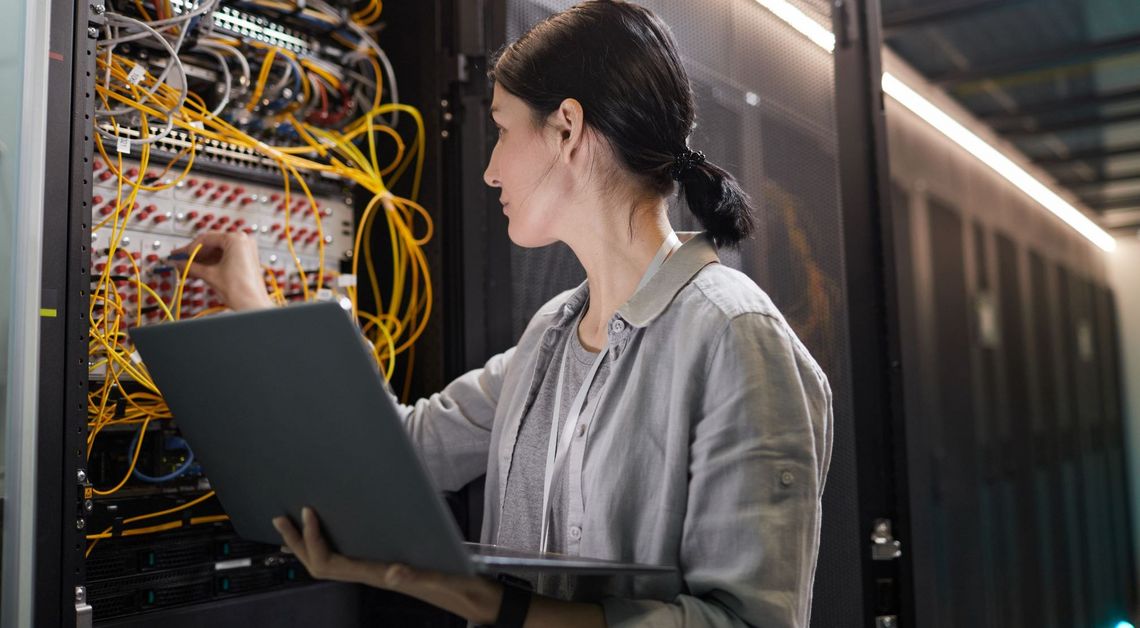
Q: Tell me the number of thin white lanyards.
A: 1